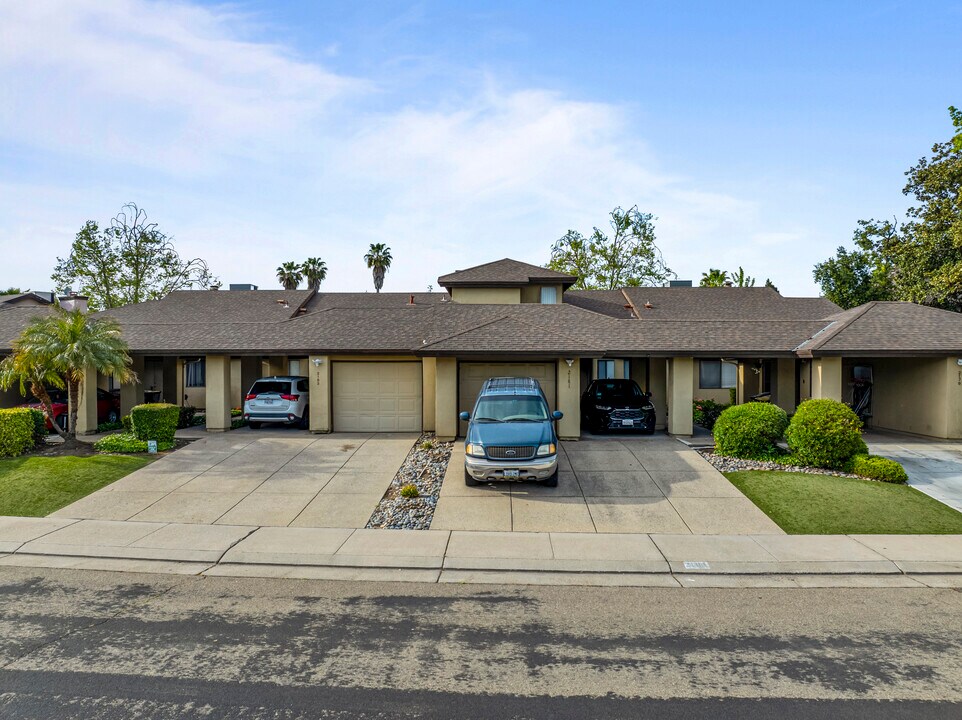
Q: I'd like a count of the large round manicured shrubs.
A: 2